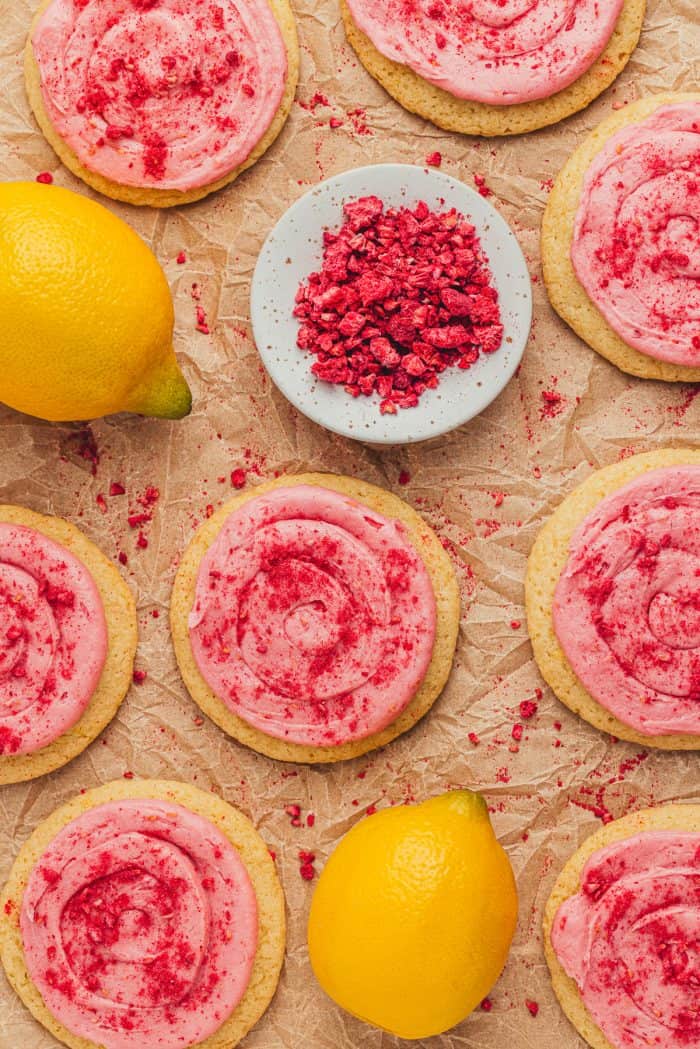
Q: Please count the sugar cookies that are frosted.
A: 8